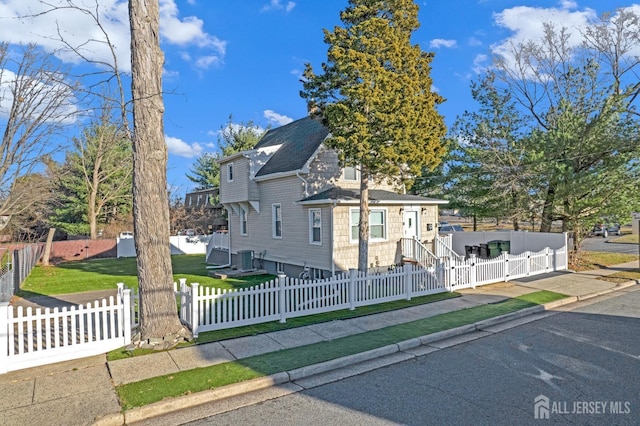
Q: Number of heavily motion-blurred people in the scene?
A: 0